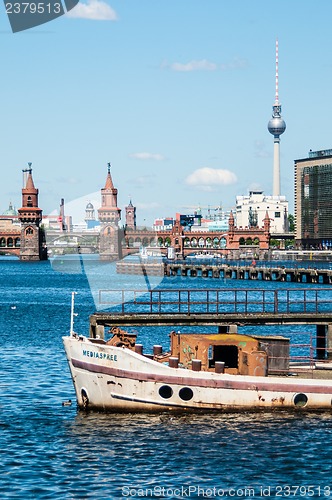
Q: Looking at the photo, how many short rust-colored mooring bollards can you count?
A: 5